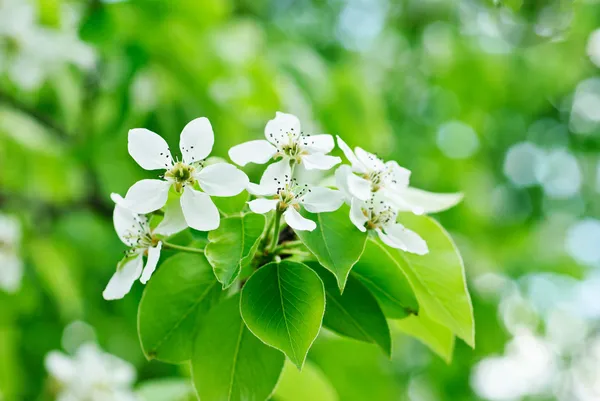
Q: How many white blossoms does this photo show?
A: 6